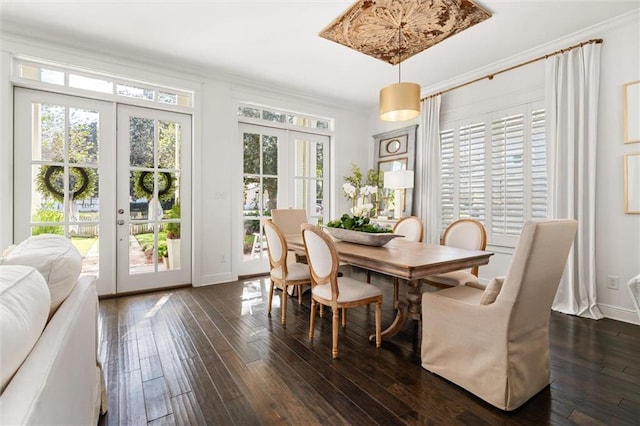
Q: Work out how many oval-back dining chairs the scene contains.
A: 4